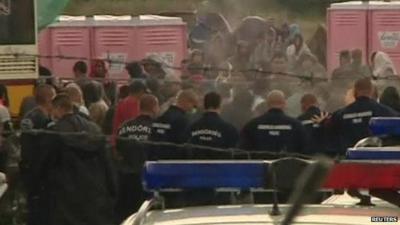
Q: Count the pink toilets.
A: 5